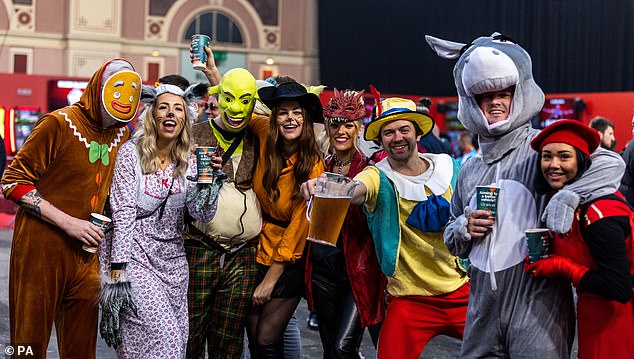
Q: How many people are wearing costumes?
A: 8